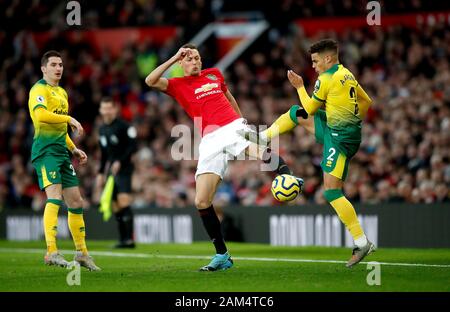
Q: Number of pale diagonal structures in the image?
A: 2